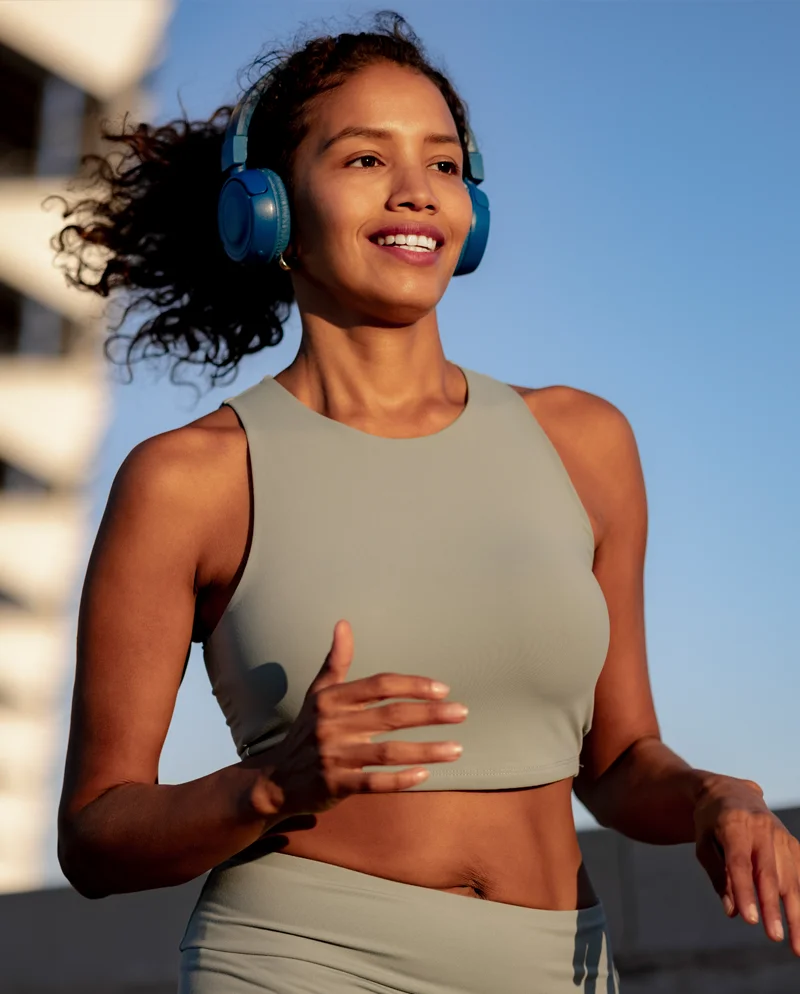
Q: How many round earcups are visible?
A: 2